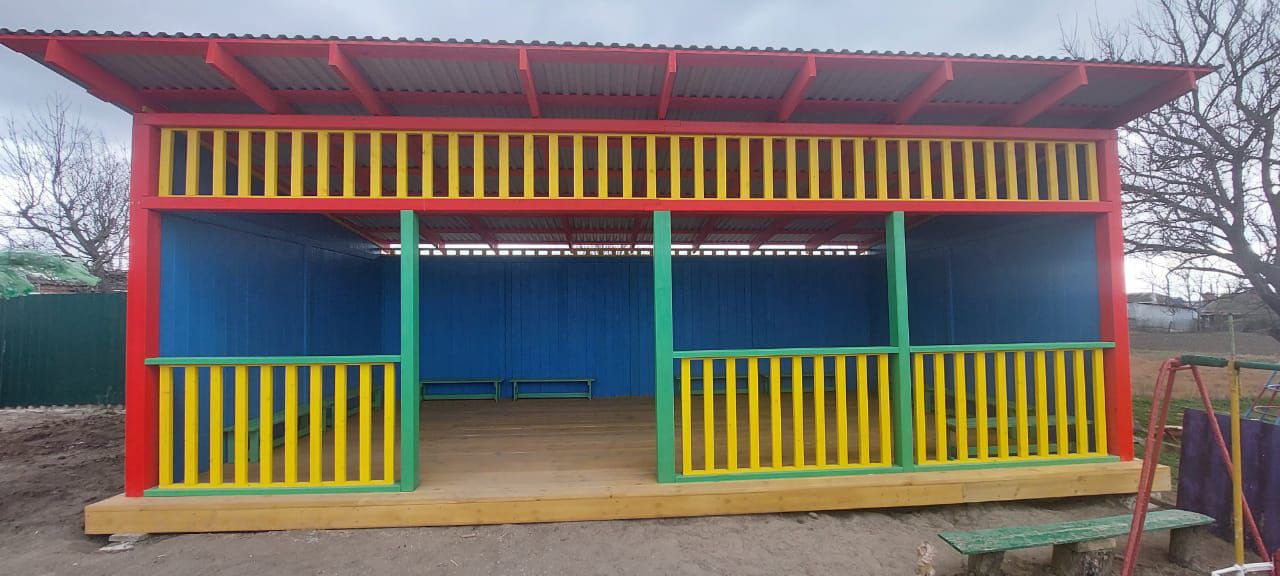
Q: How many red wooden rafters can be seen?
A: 9